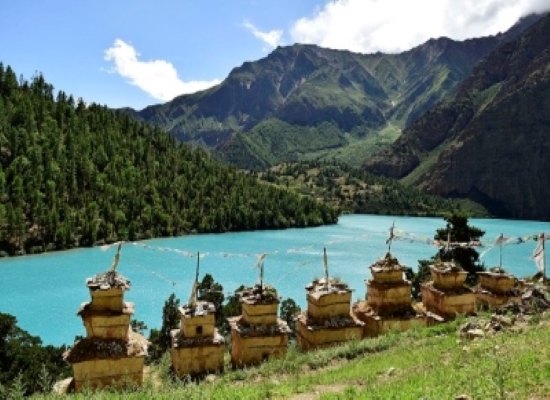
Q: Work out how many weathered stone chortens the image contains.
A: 7